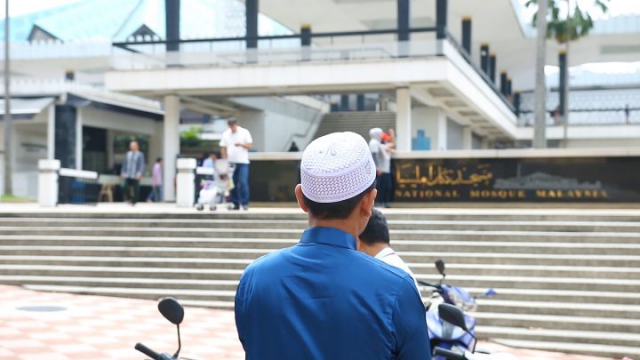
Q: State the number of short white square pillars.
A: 2